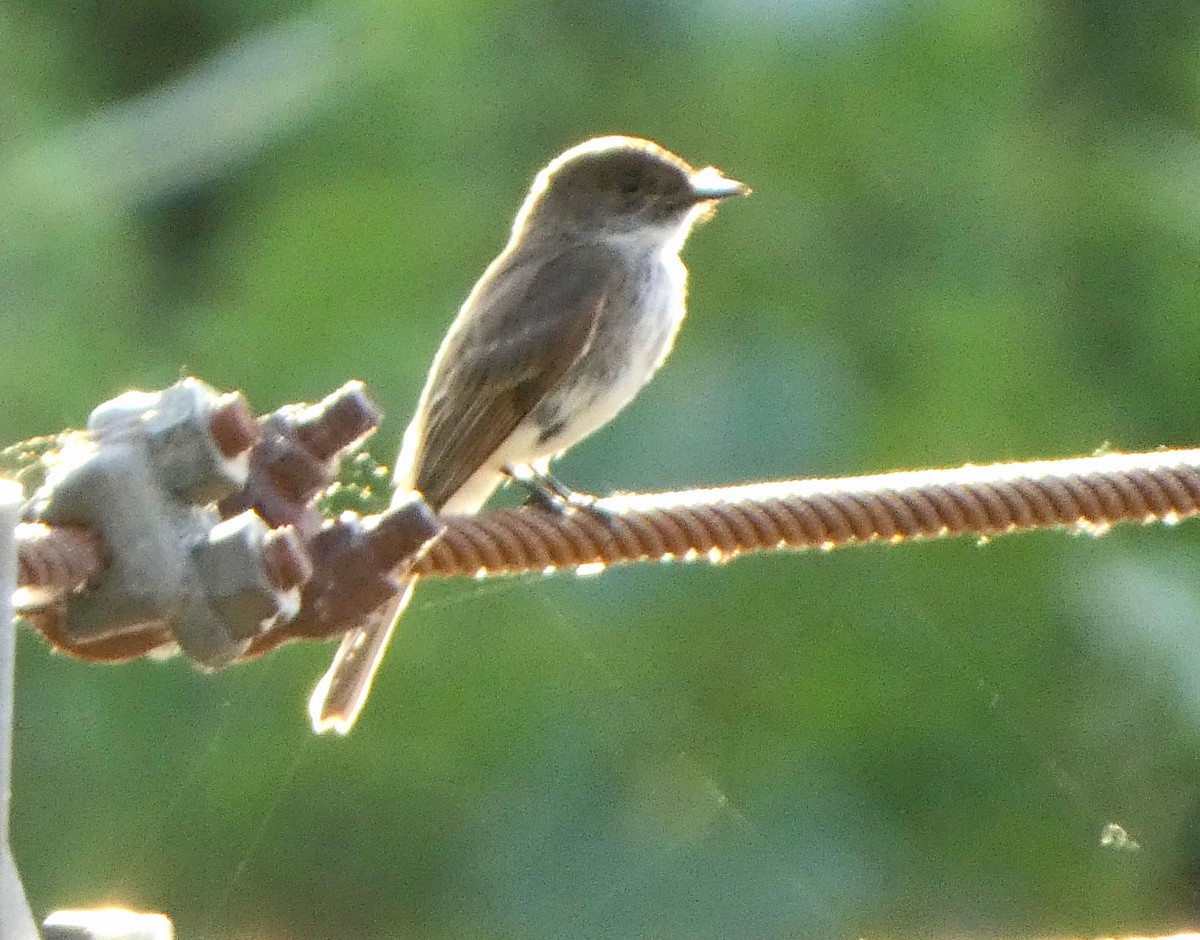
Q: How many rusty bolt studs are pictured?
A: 4